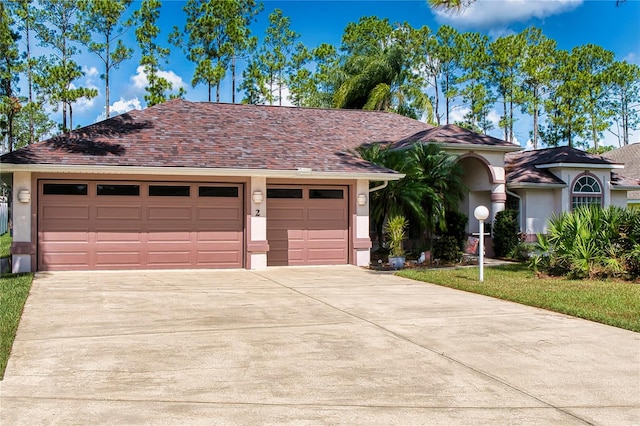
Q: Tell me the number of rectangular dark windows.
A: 6